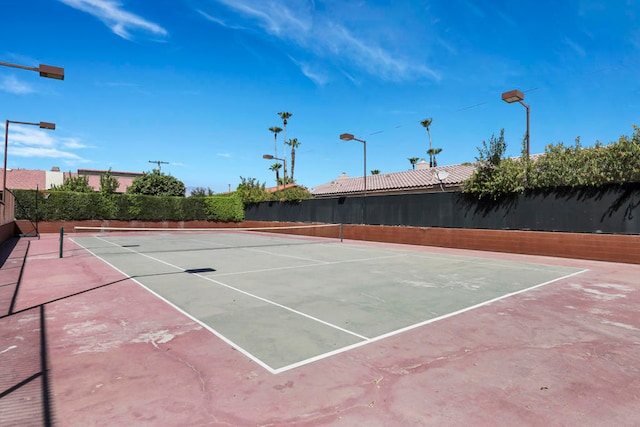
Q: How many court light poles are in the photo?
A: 5